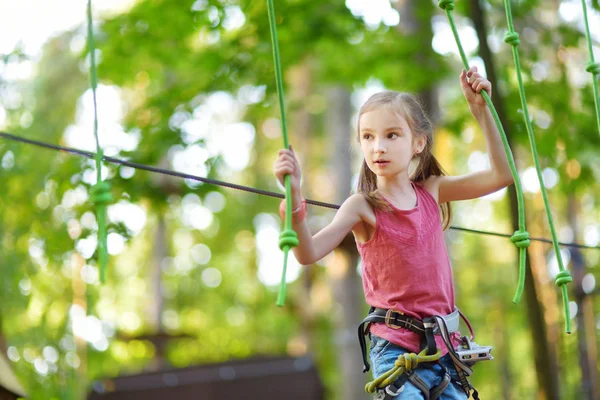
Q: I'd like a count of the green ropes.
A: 5